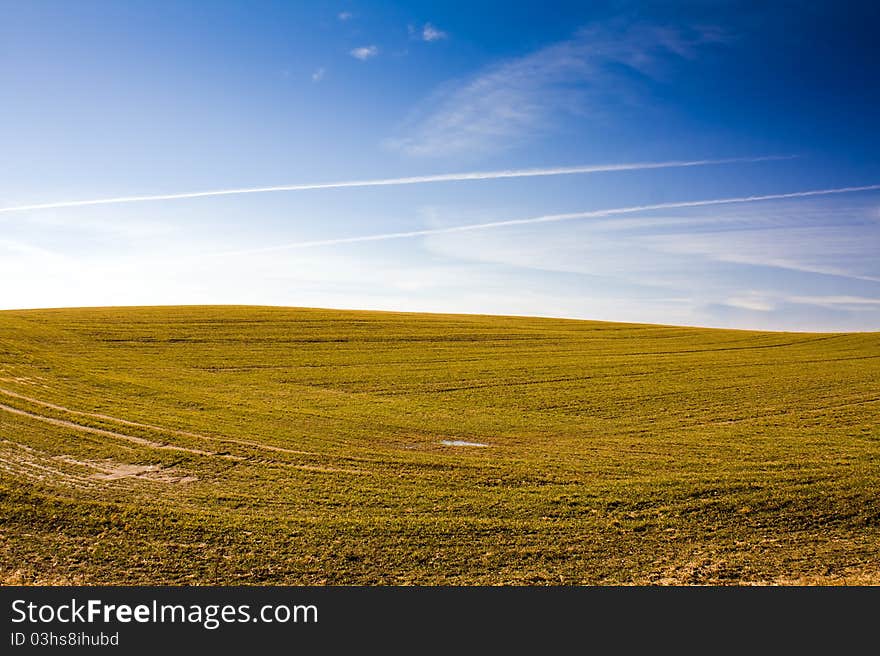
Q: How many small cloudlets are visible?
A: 4